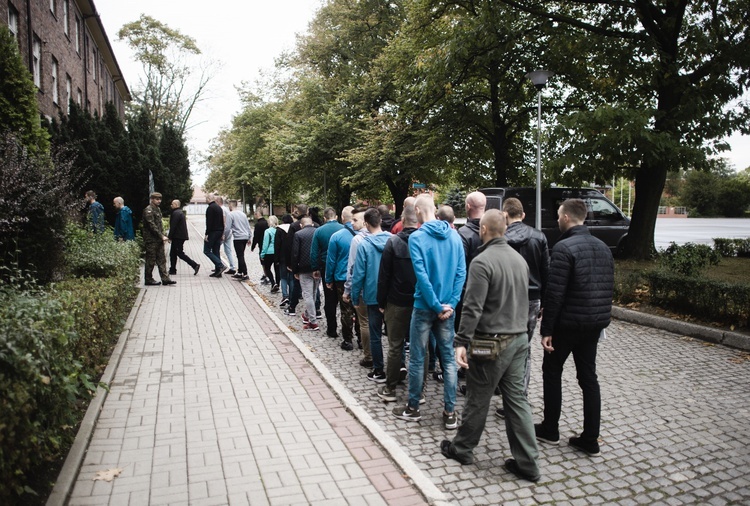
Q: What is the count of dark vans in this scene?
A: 1